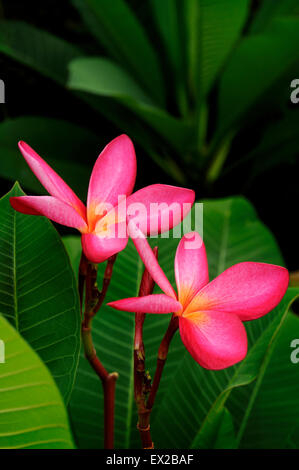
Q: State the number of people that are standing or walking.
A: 0